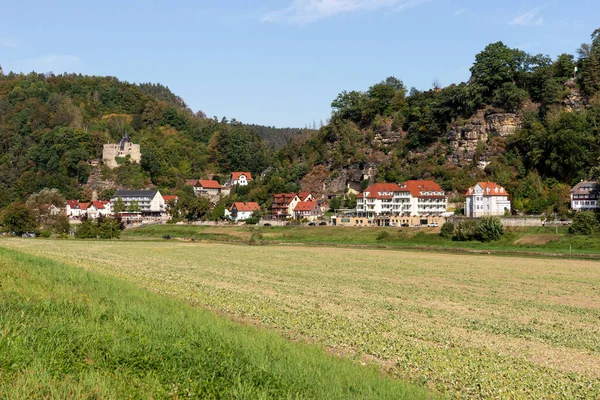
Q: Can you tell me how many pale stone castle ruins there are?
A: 1